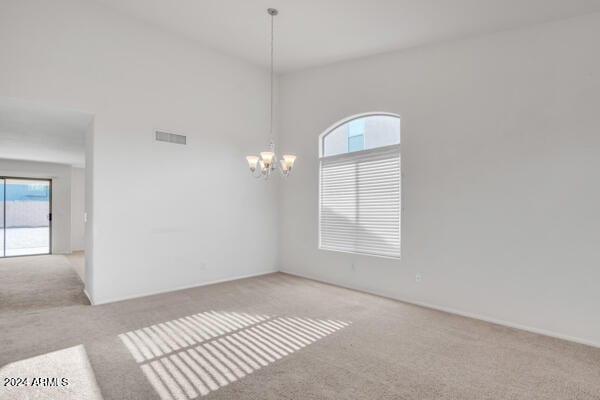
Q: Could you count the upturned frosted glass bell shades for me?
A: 5